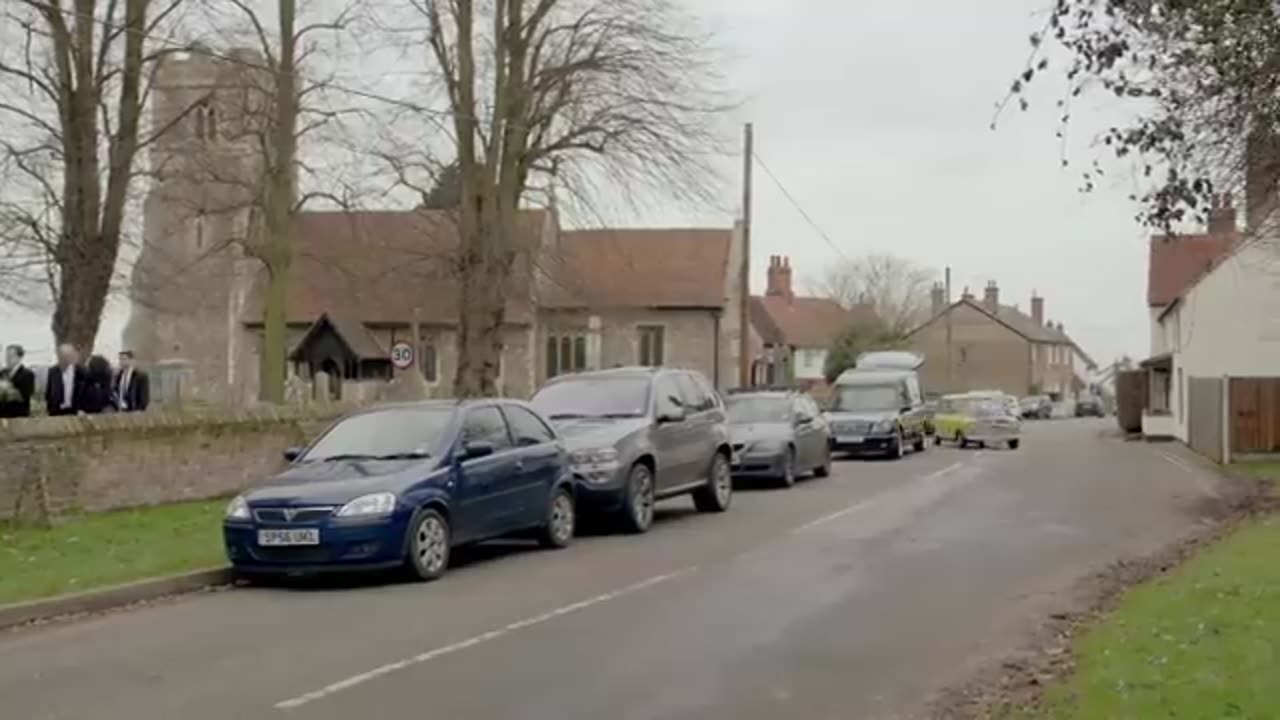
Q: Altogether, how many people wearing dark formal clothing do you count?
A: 4